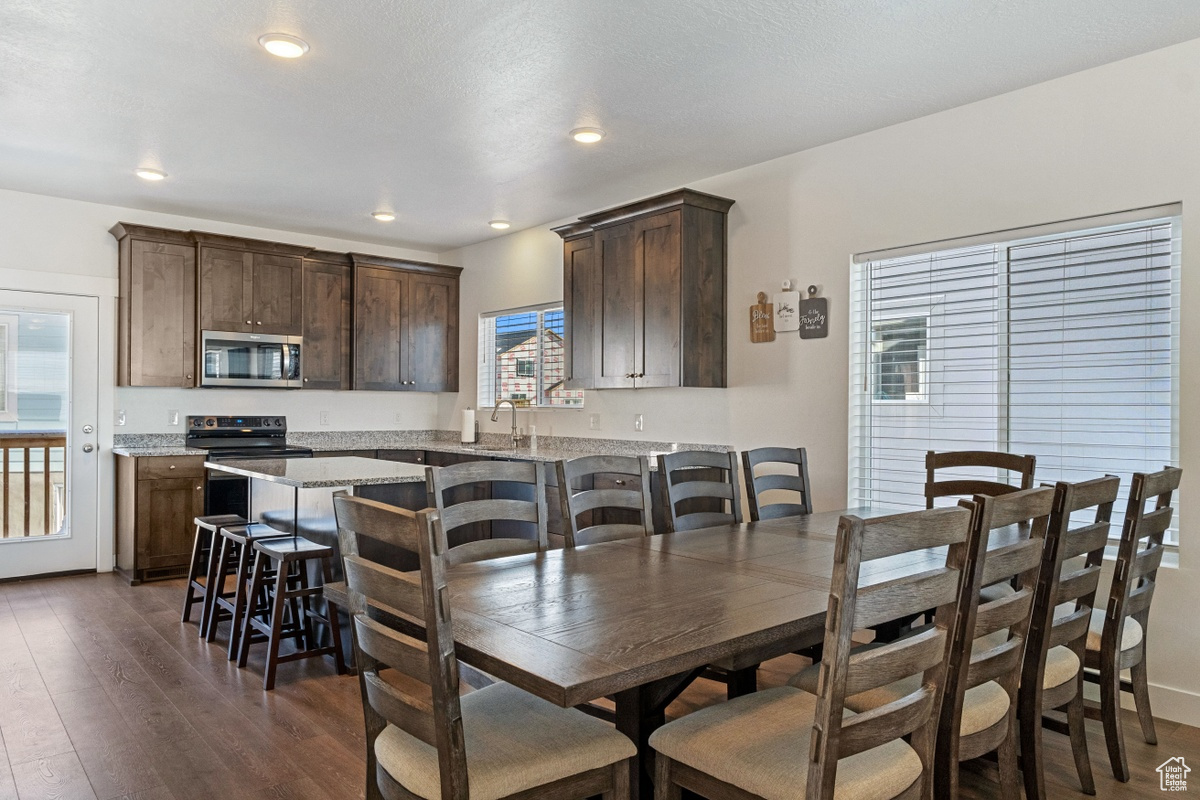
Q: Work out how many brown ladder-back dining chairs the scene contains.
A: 10